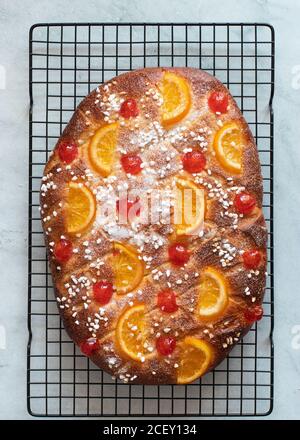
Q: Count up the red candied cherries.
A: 15